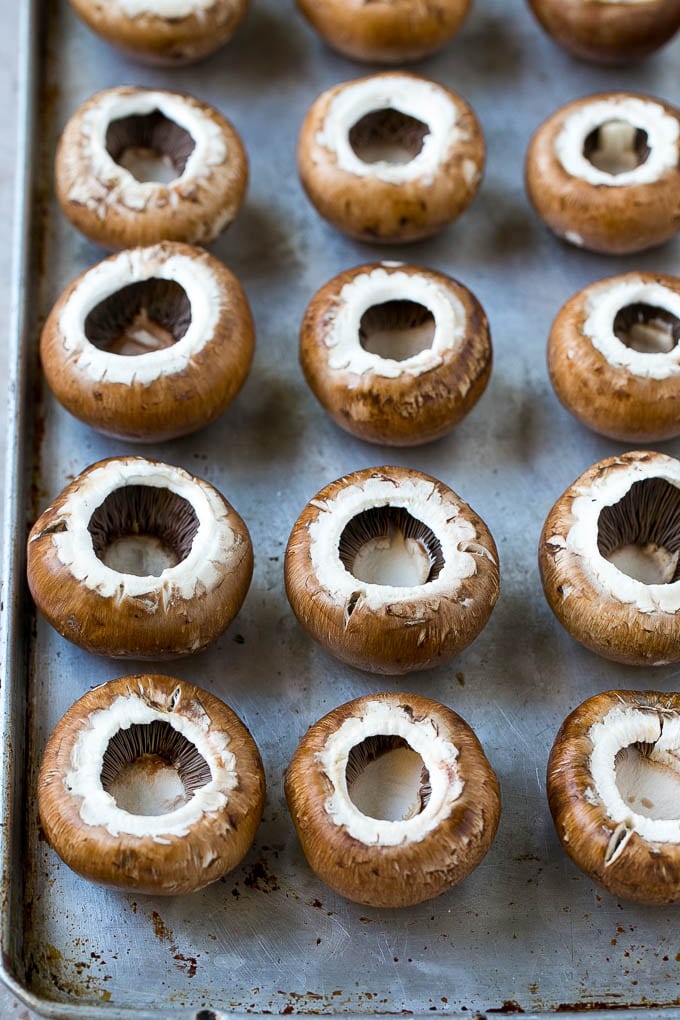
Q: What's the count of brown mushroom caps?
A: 15